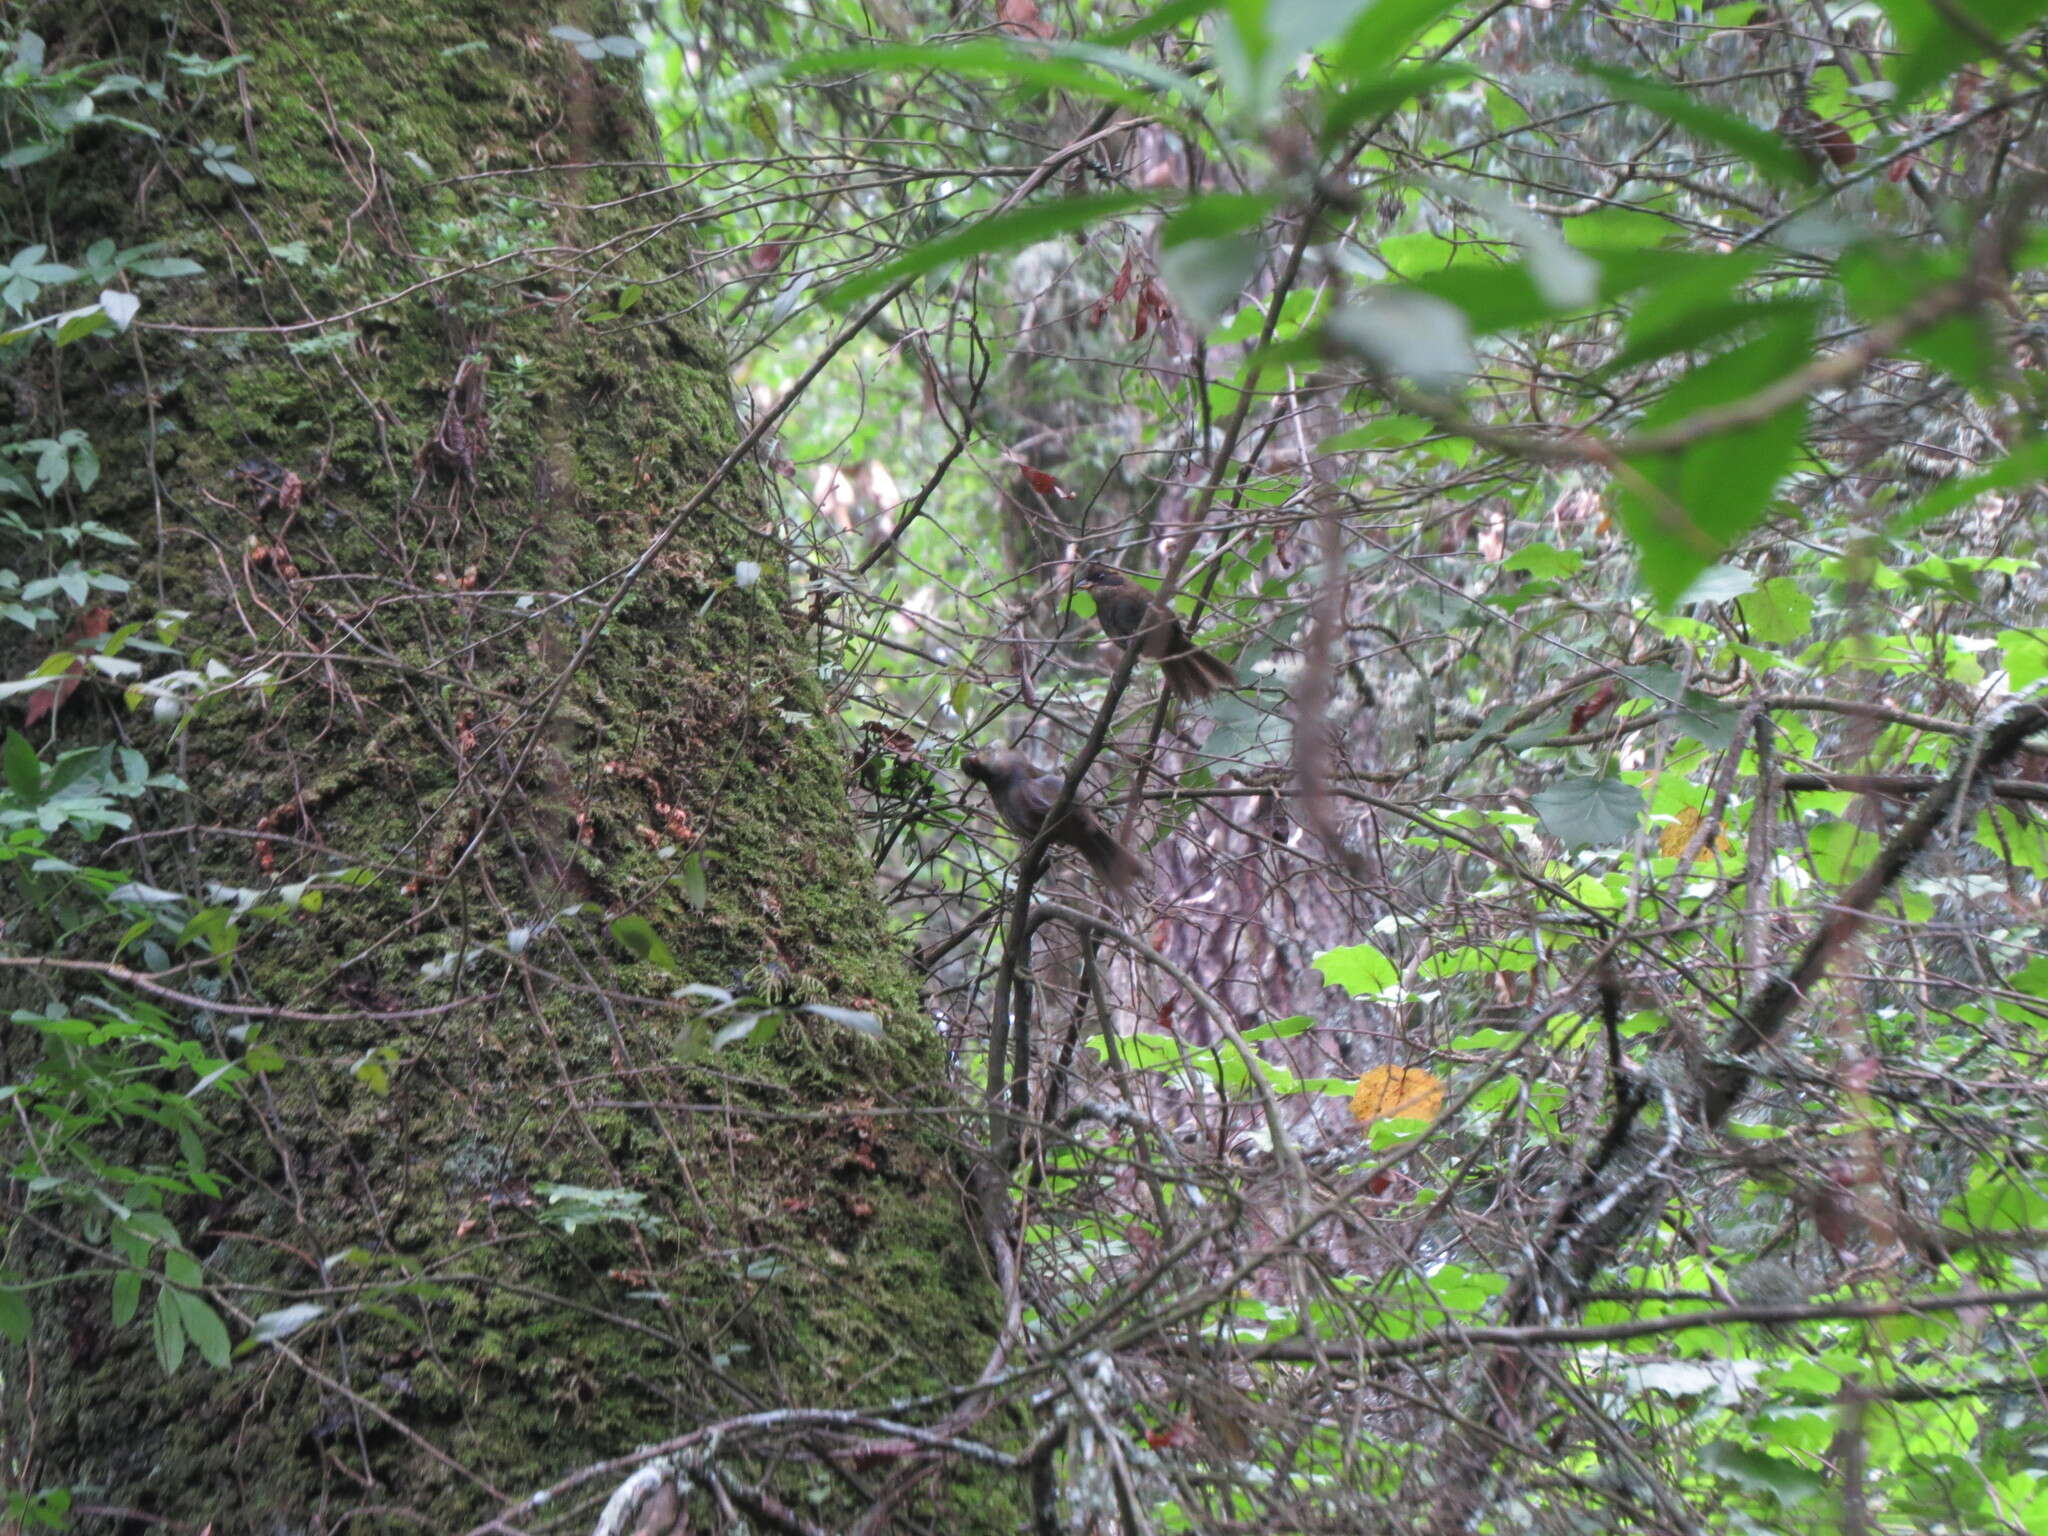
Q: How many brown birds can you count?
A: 2